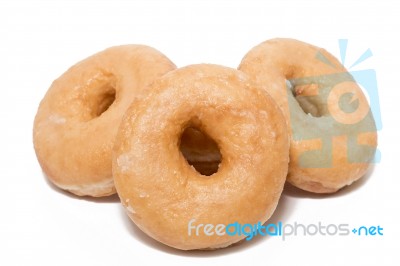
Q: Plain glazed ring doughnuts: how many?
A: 3